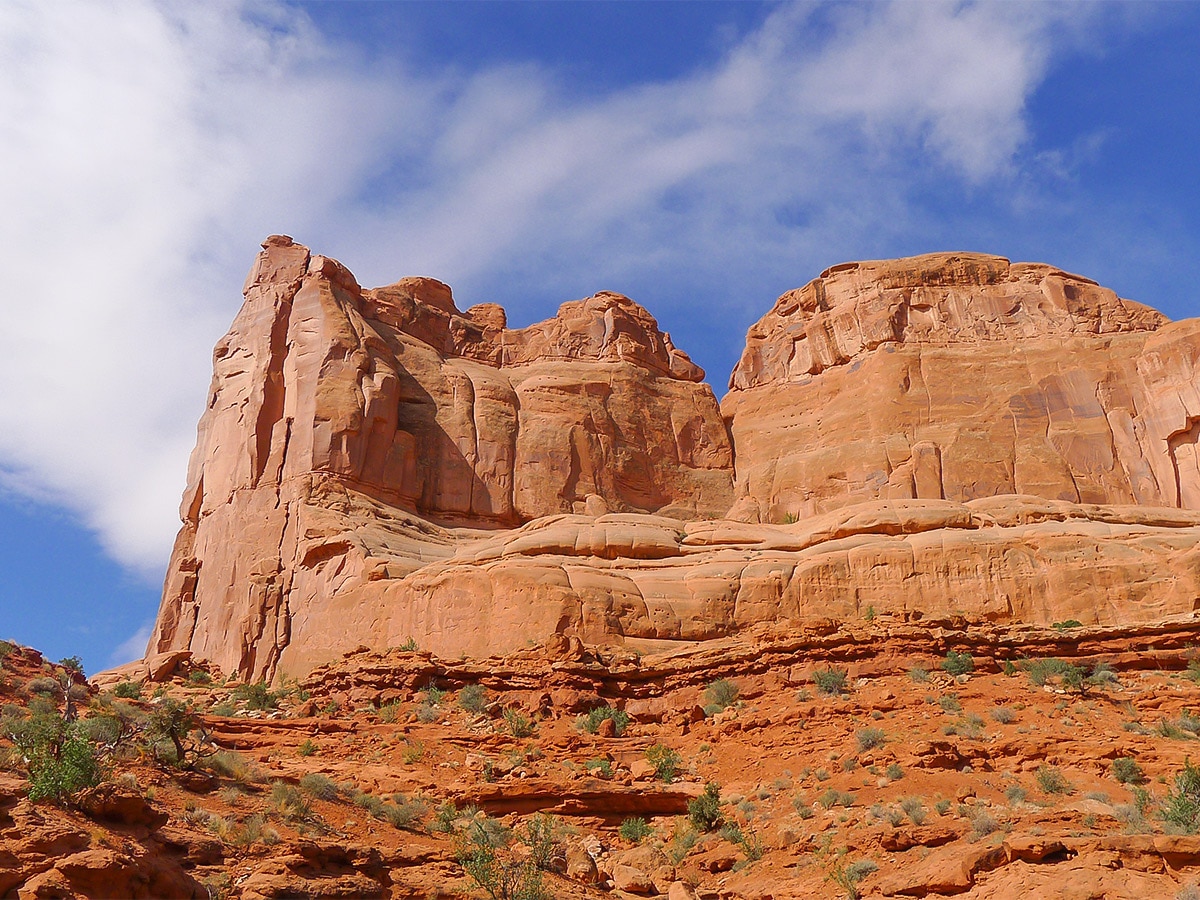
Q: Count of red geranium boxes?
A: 0